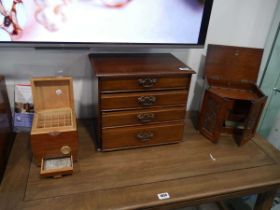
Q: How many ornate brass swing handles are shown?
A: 4